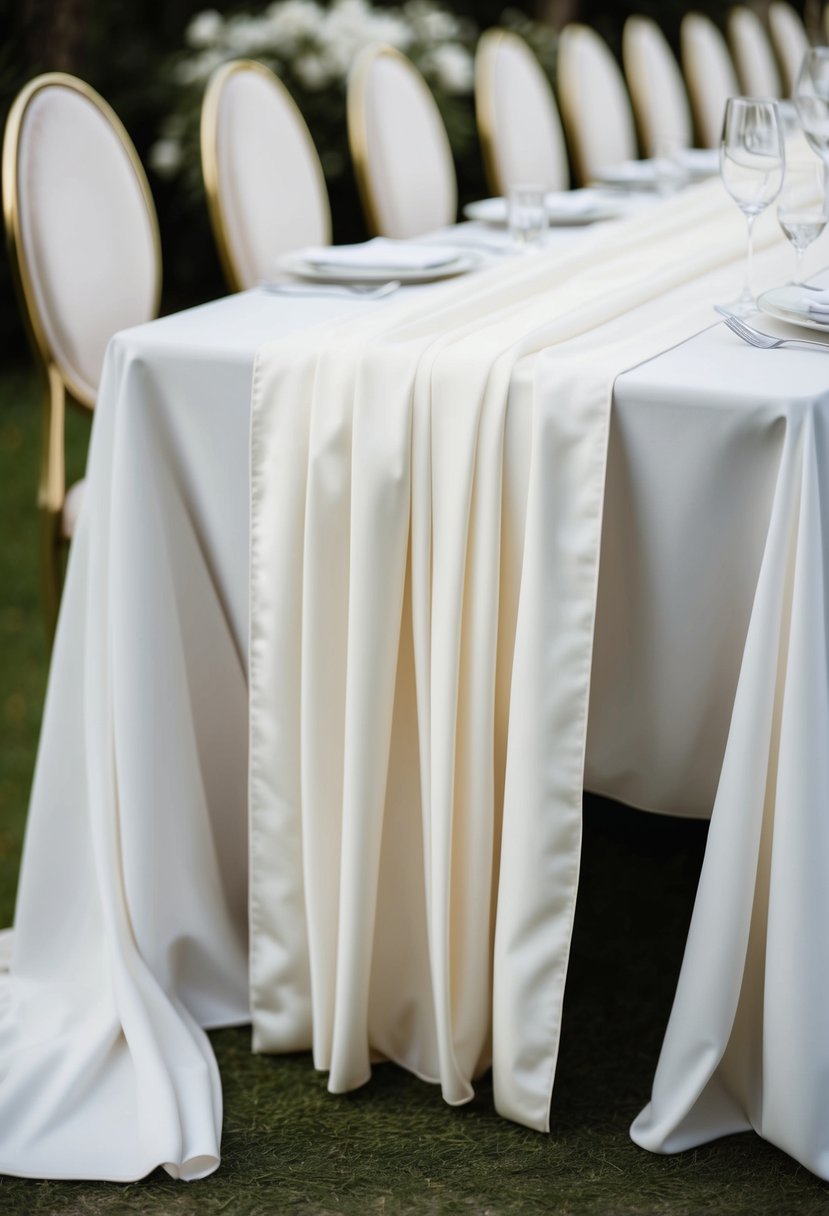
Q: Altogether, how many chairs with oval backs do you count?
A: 9